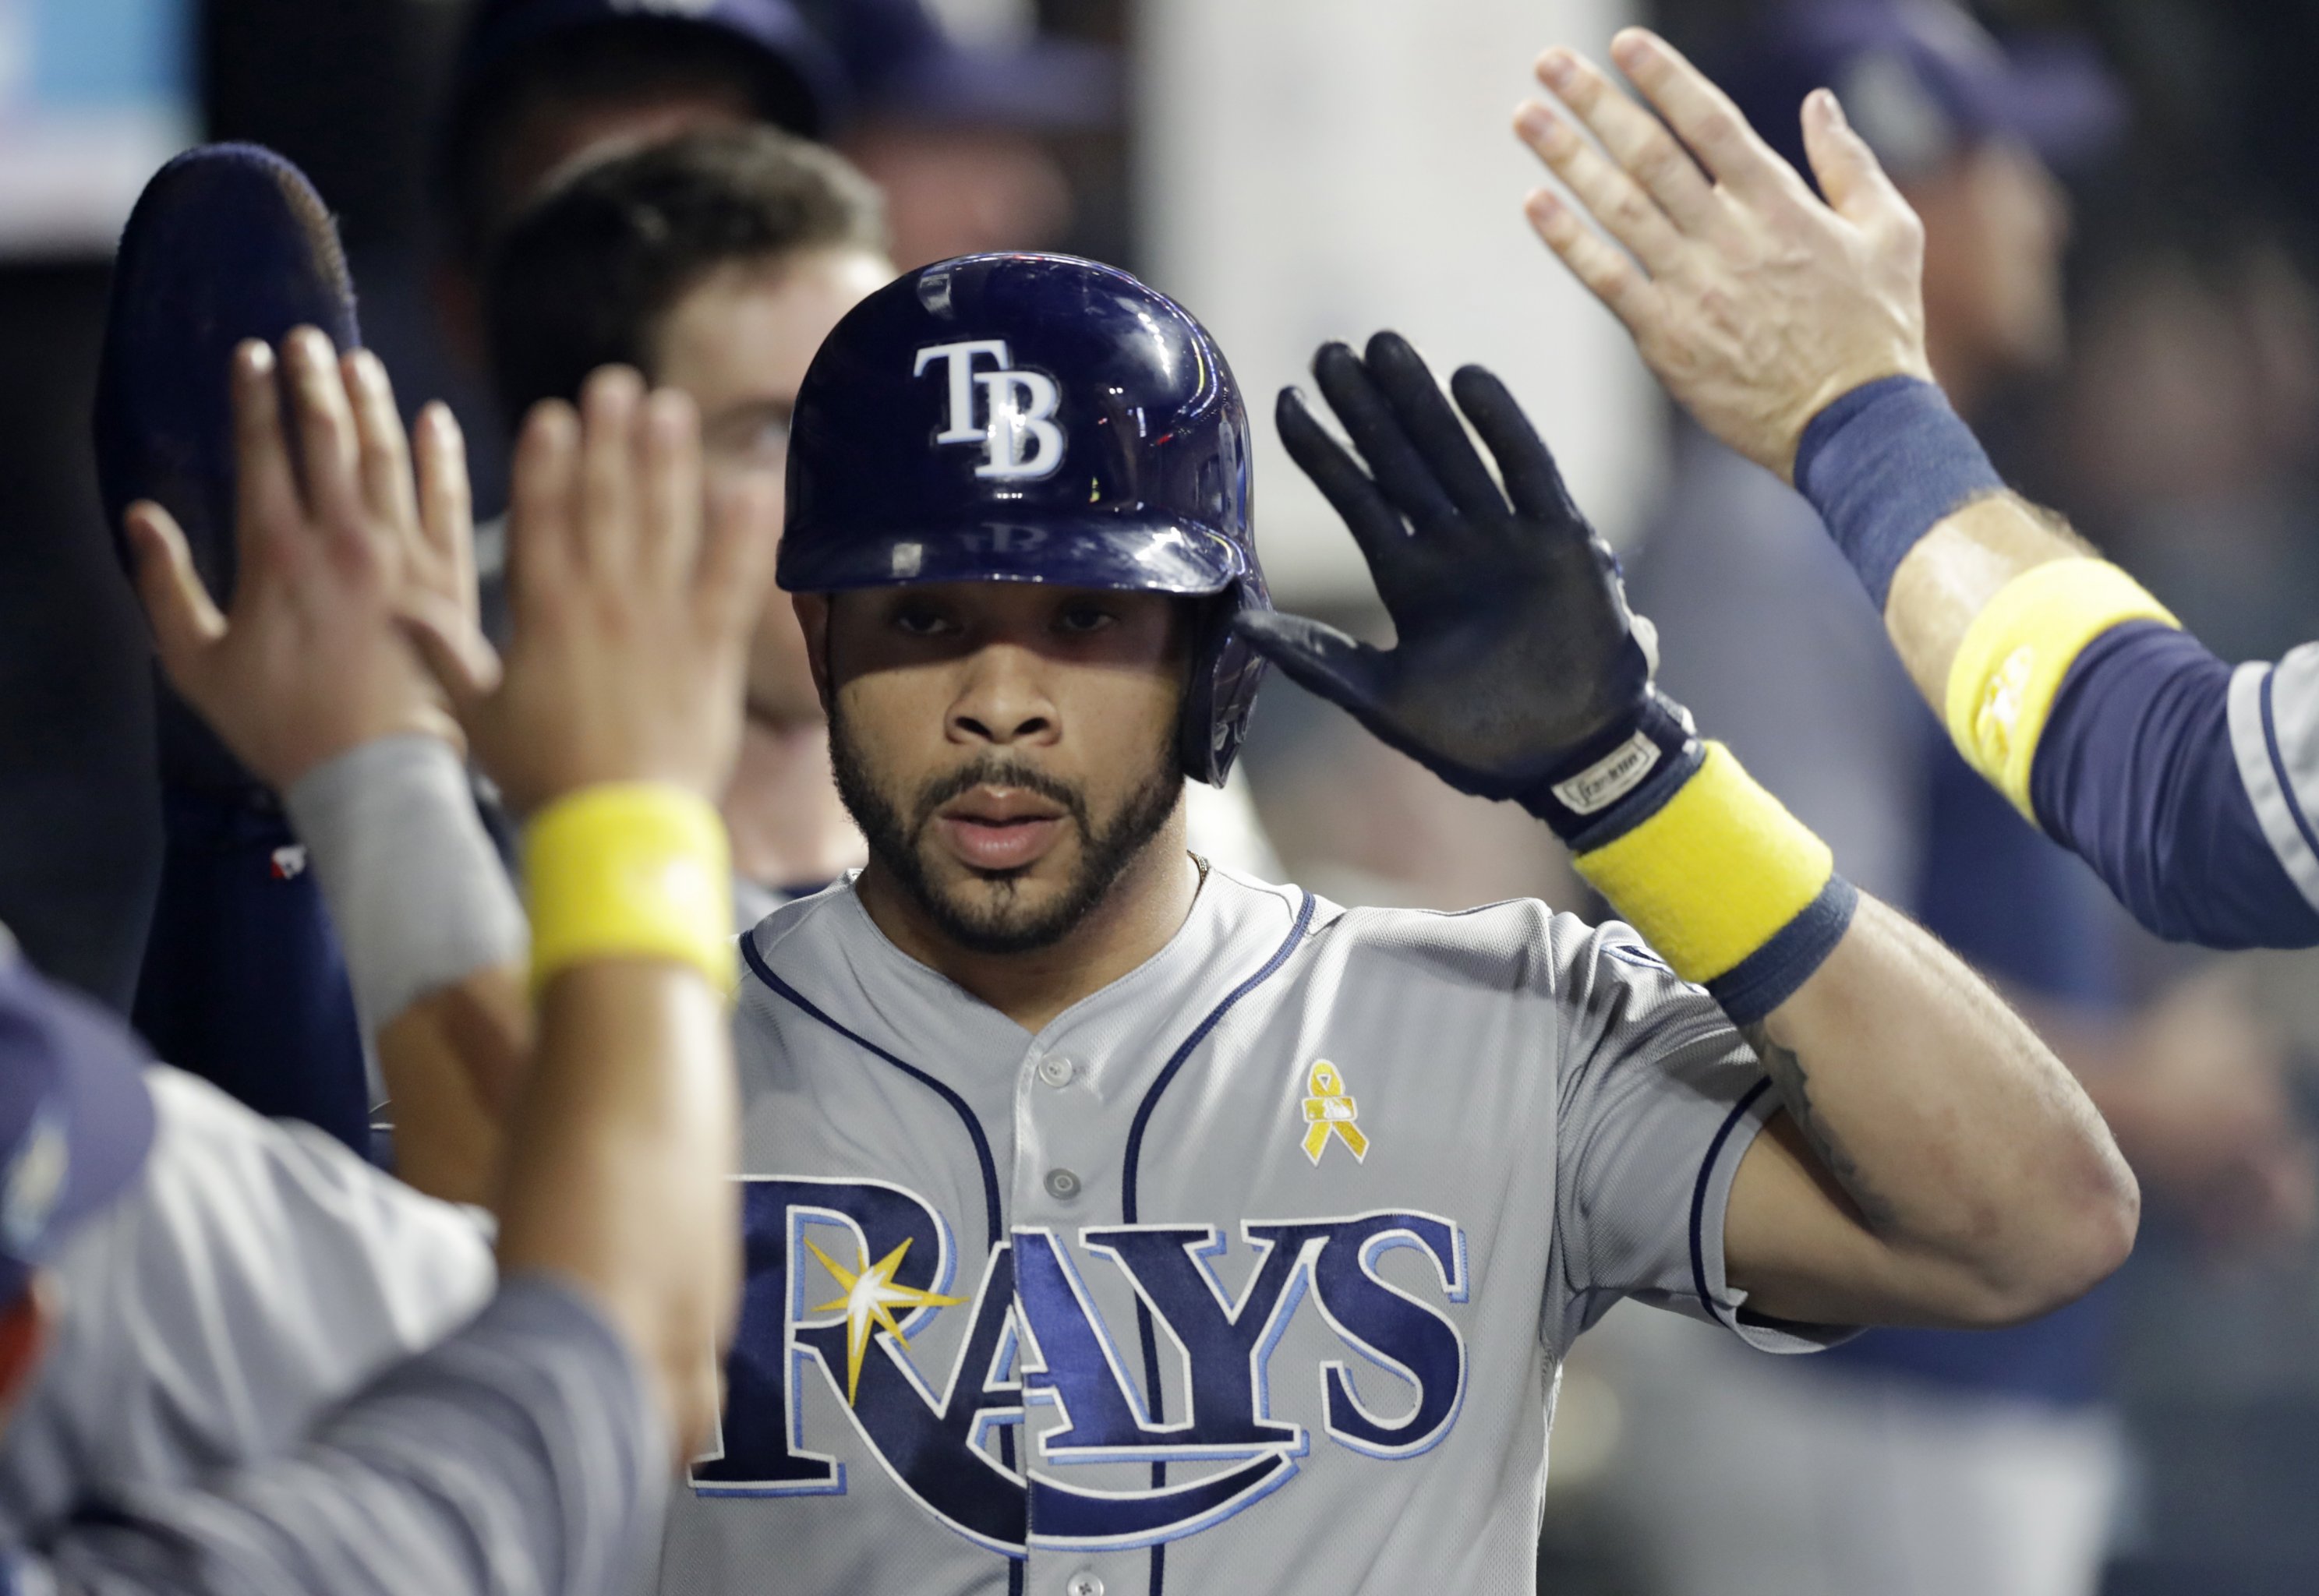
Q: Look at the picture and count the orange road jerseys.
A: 0